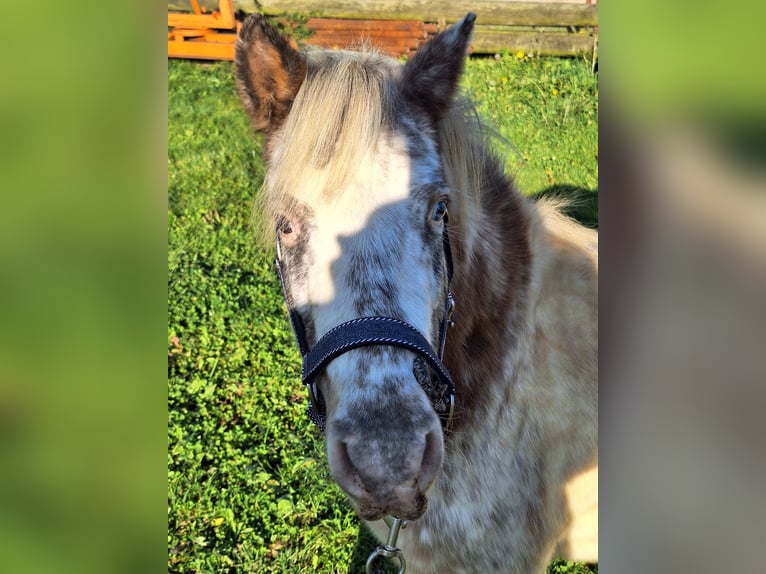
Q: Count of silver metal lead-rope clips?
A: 1